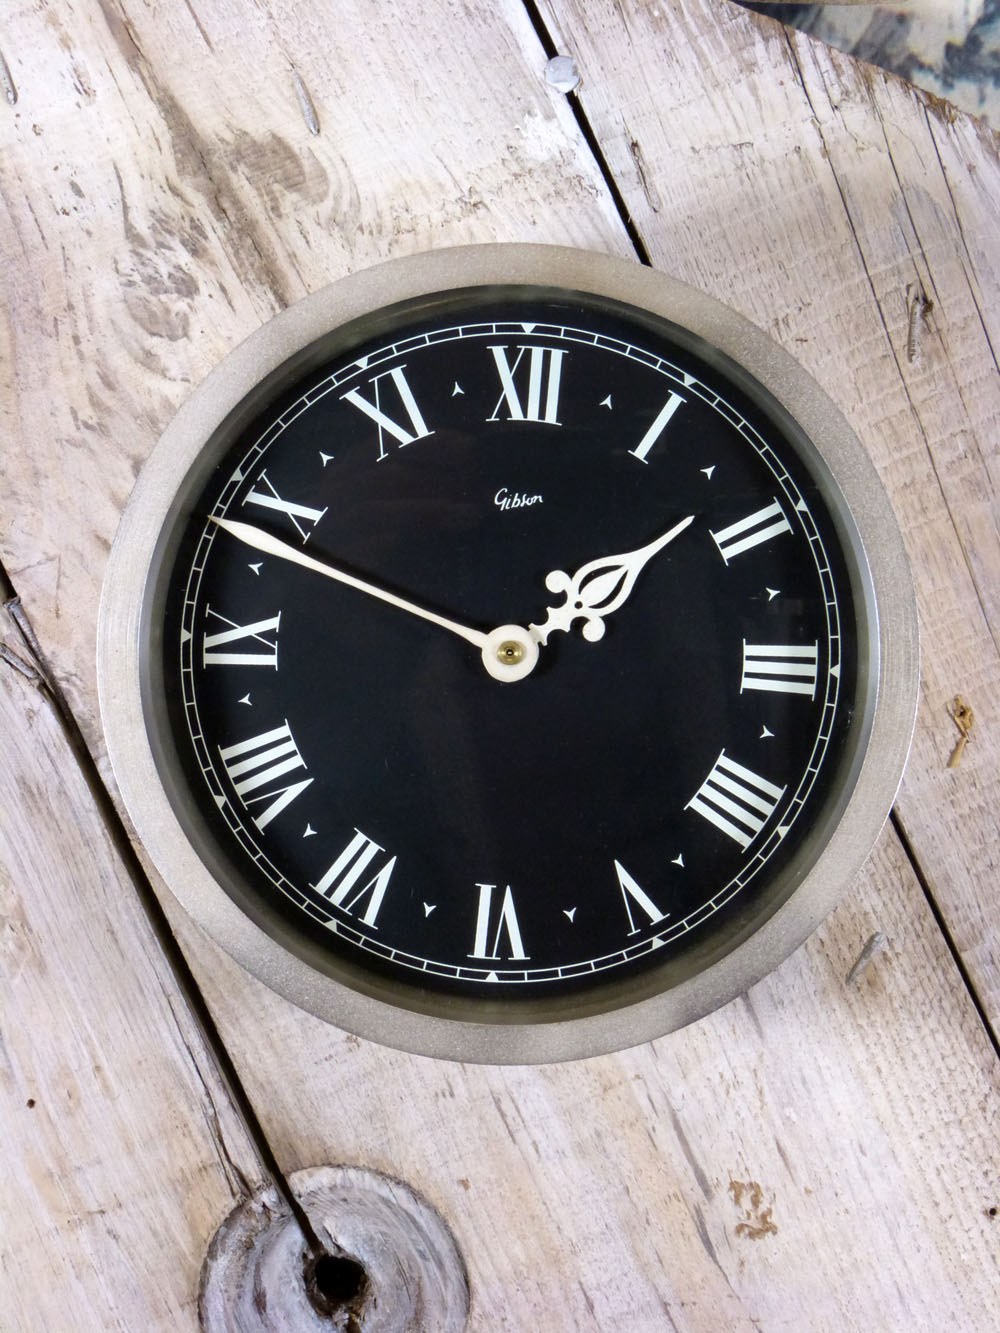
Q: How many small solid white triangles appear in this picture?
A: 12